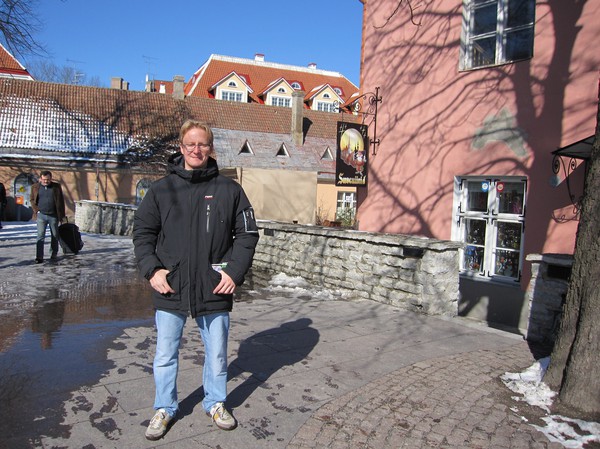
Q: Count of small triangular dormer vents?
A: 3